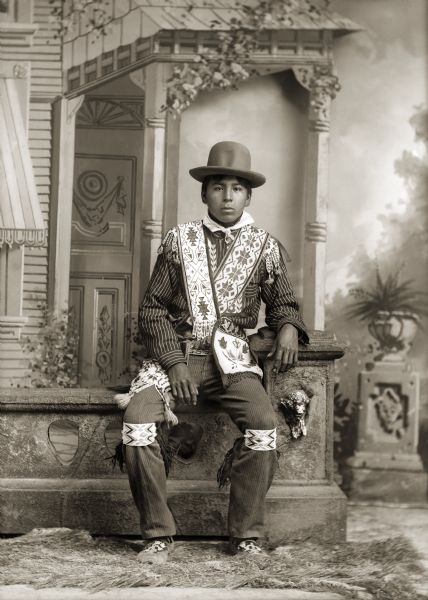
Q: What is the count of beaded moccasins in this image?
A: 2